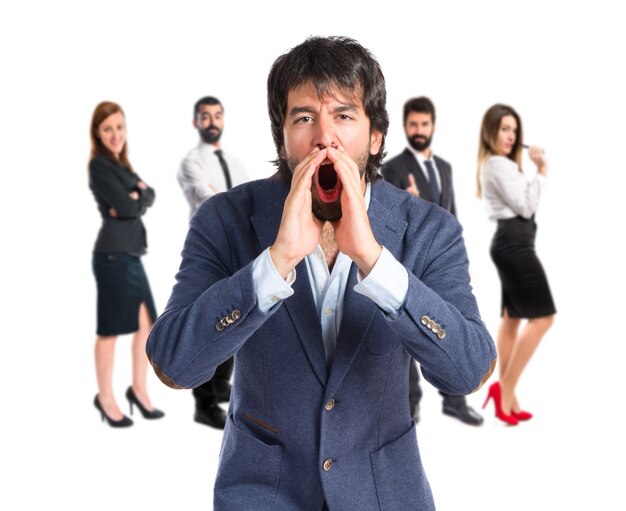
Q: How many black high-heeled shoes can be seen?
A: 2